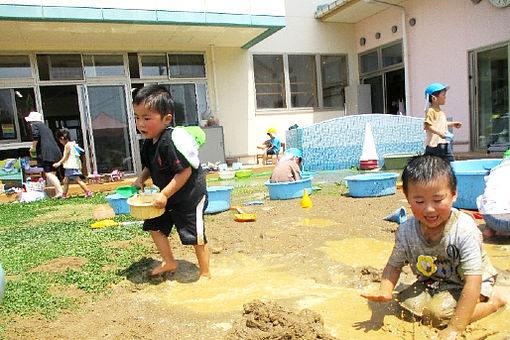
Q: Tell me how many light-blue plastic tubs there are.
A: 5